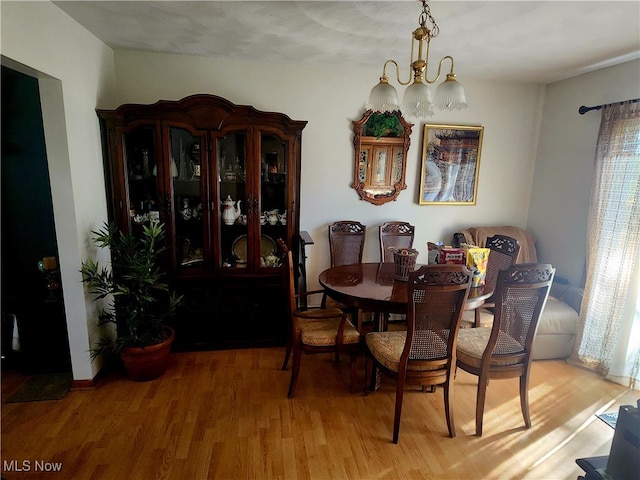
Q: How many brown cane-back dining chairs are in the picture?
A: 6